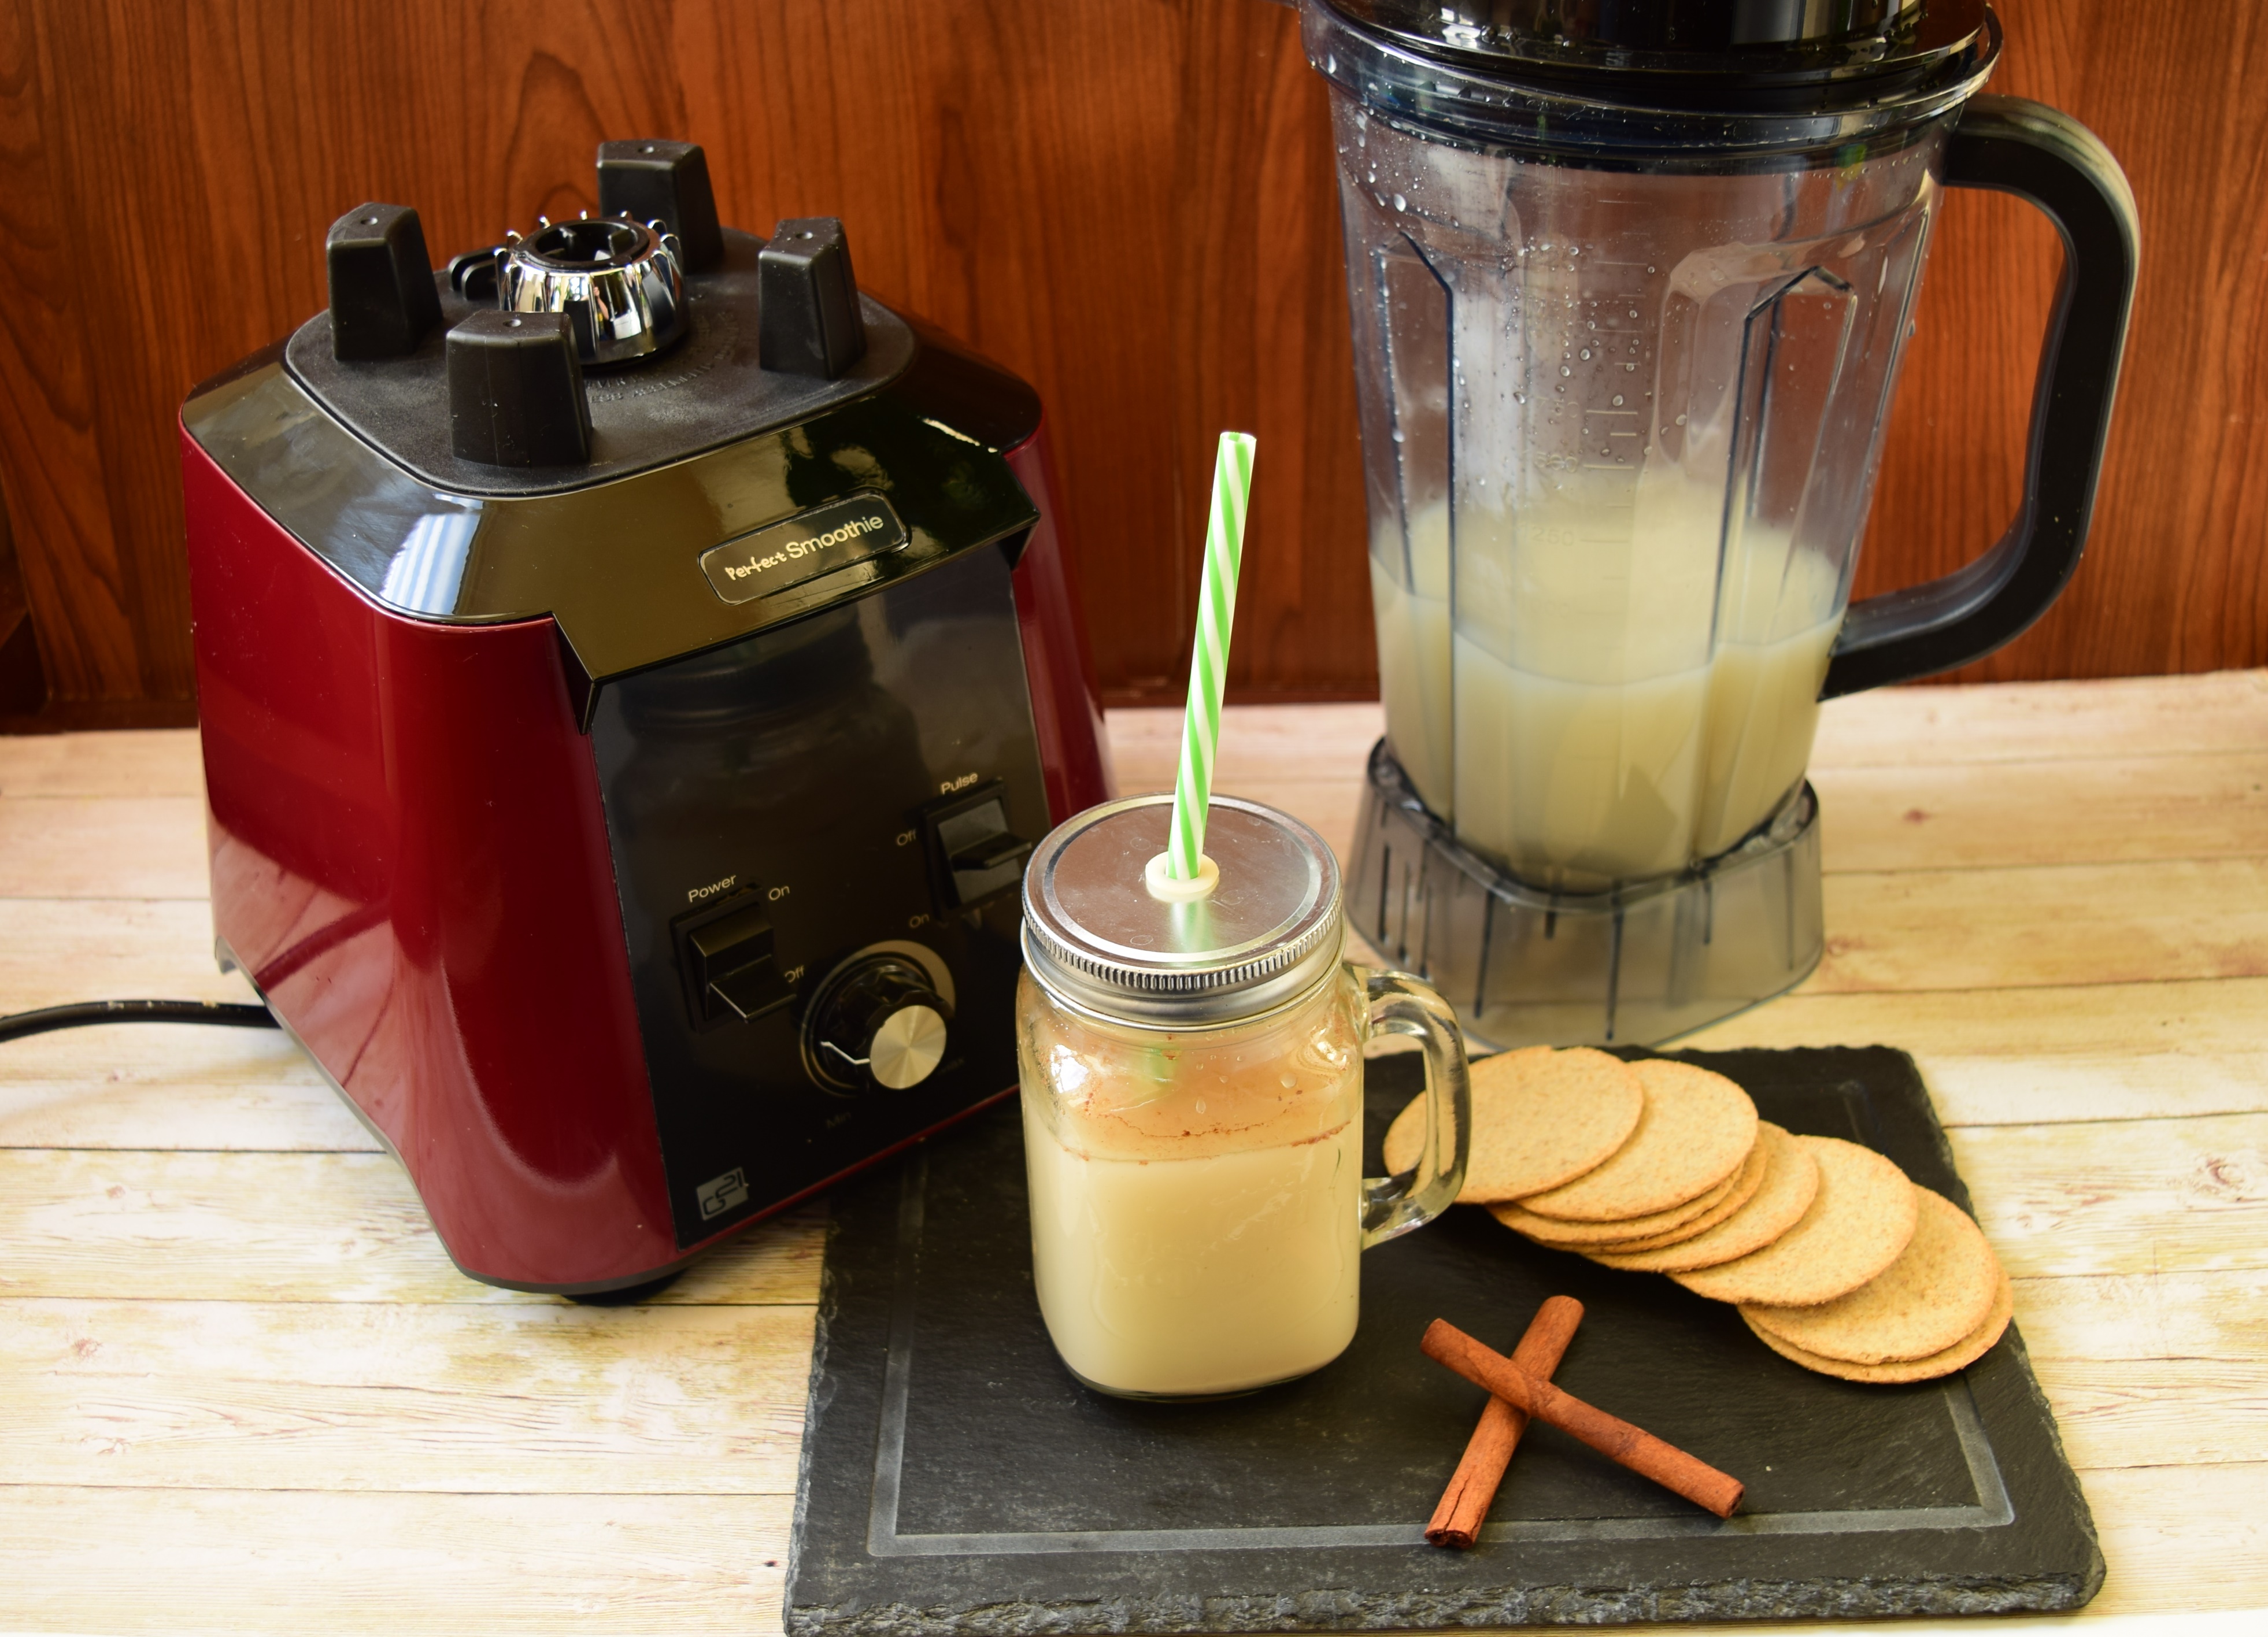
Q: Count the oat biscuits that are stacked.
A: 8